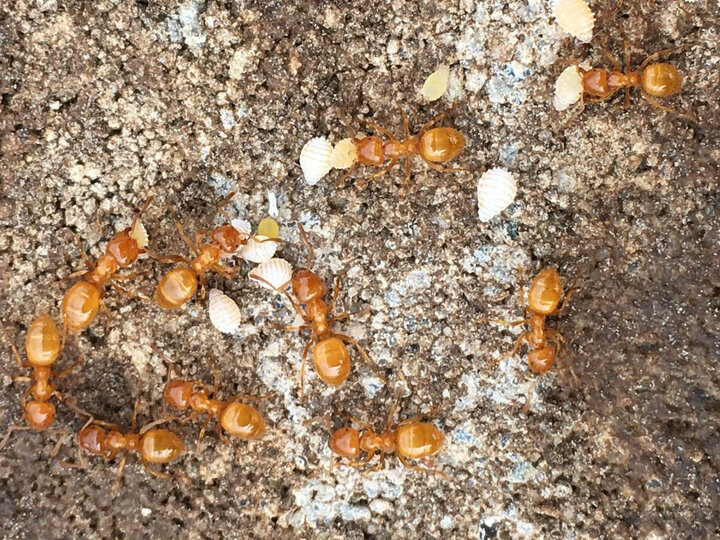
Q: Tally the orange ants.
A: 10